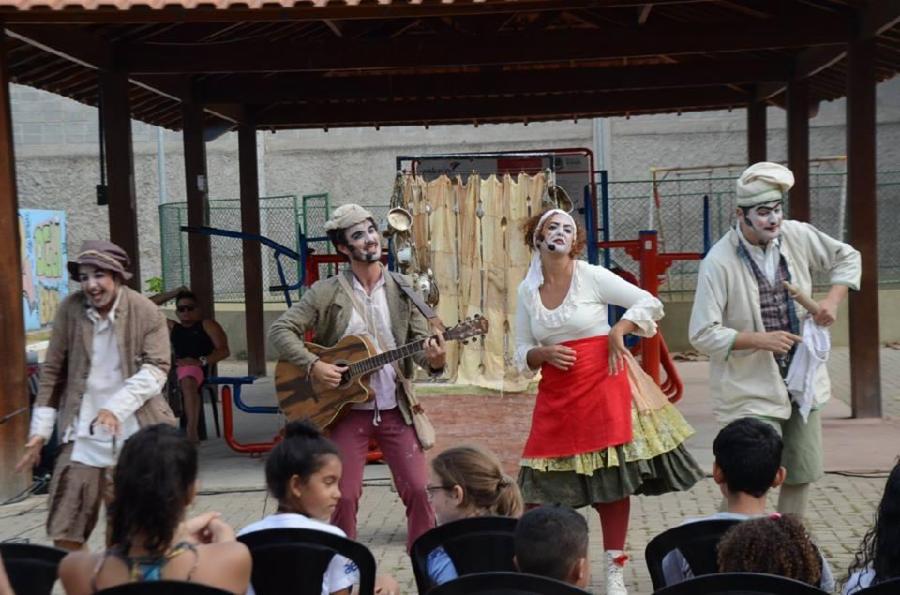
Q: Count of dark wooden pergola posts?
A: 7